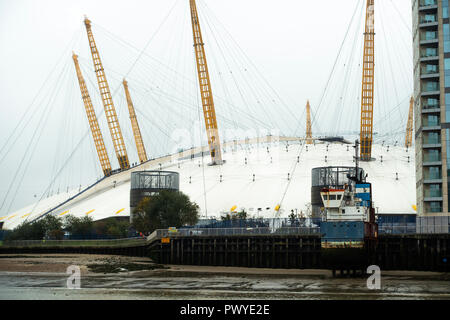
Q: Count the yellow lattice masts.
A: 7